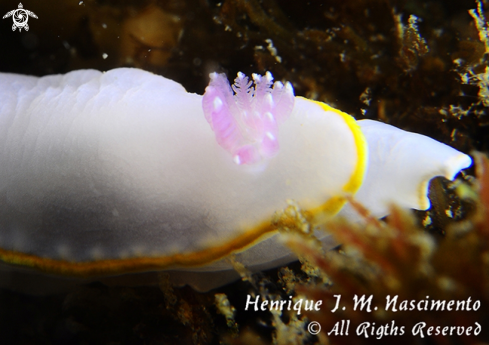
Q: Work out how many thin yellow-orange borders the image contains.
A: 1